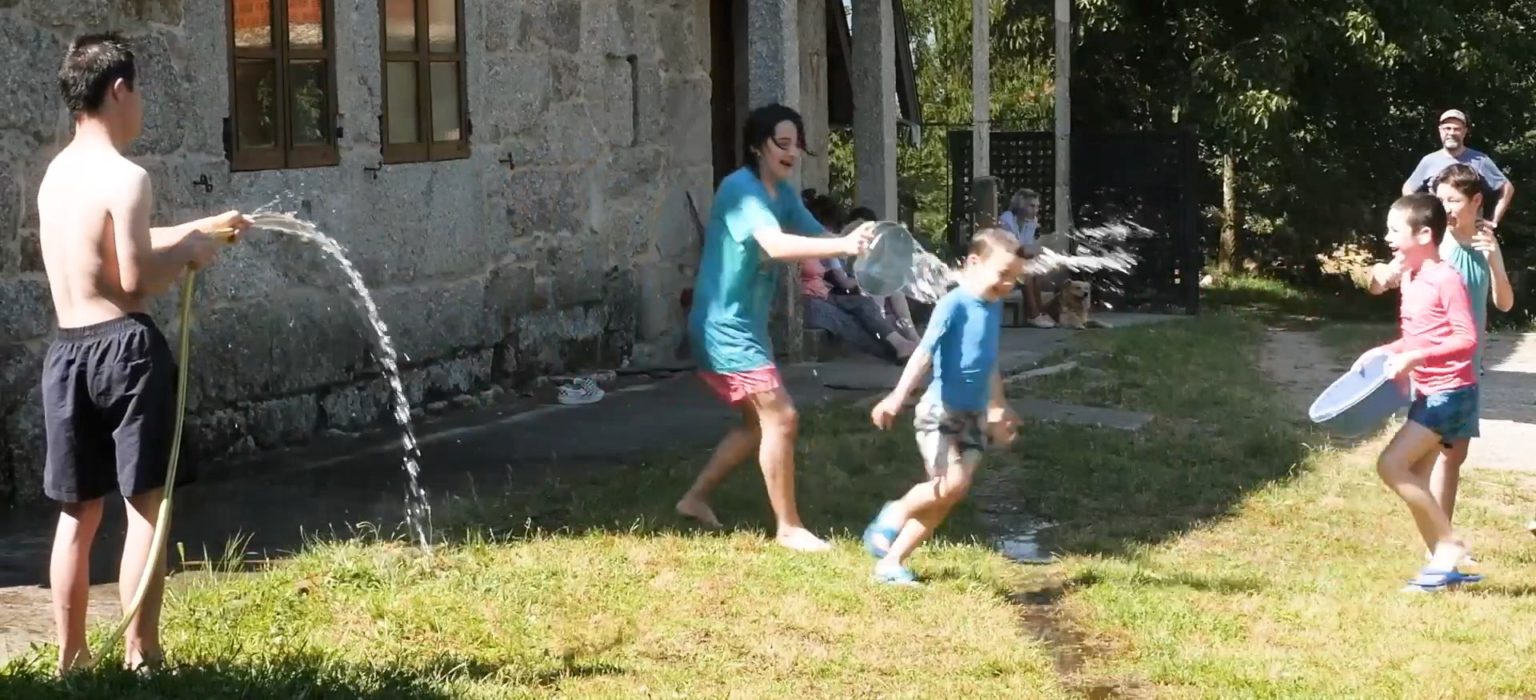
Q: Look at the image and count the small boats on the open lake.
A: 0